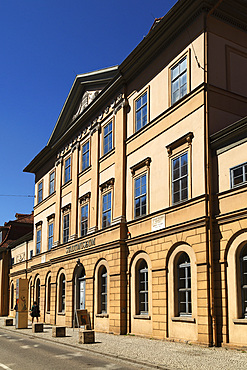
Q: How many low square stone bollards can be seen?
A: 4